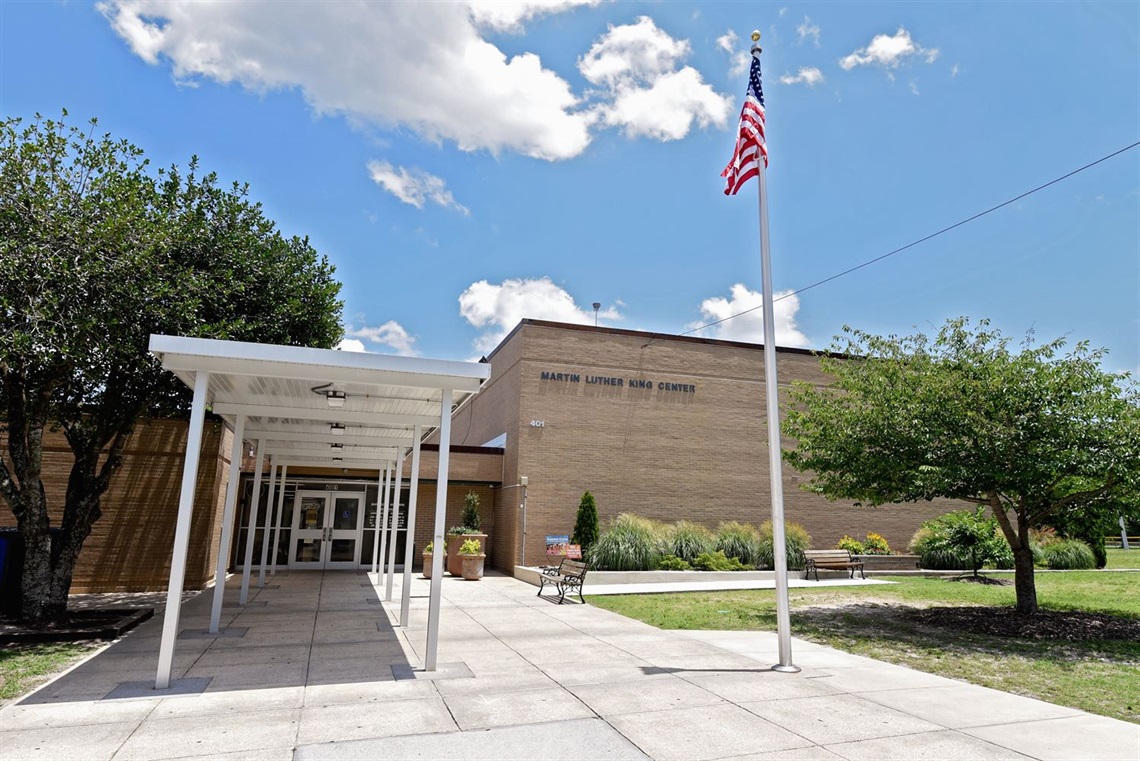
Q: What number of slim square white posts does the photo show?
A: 10